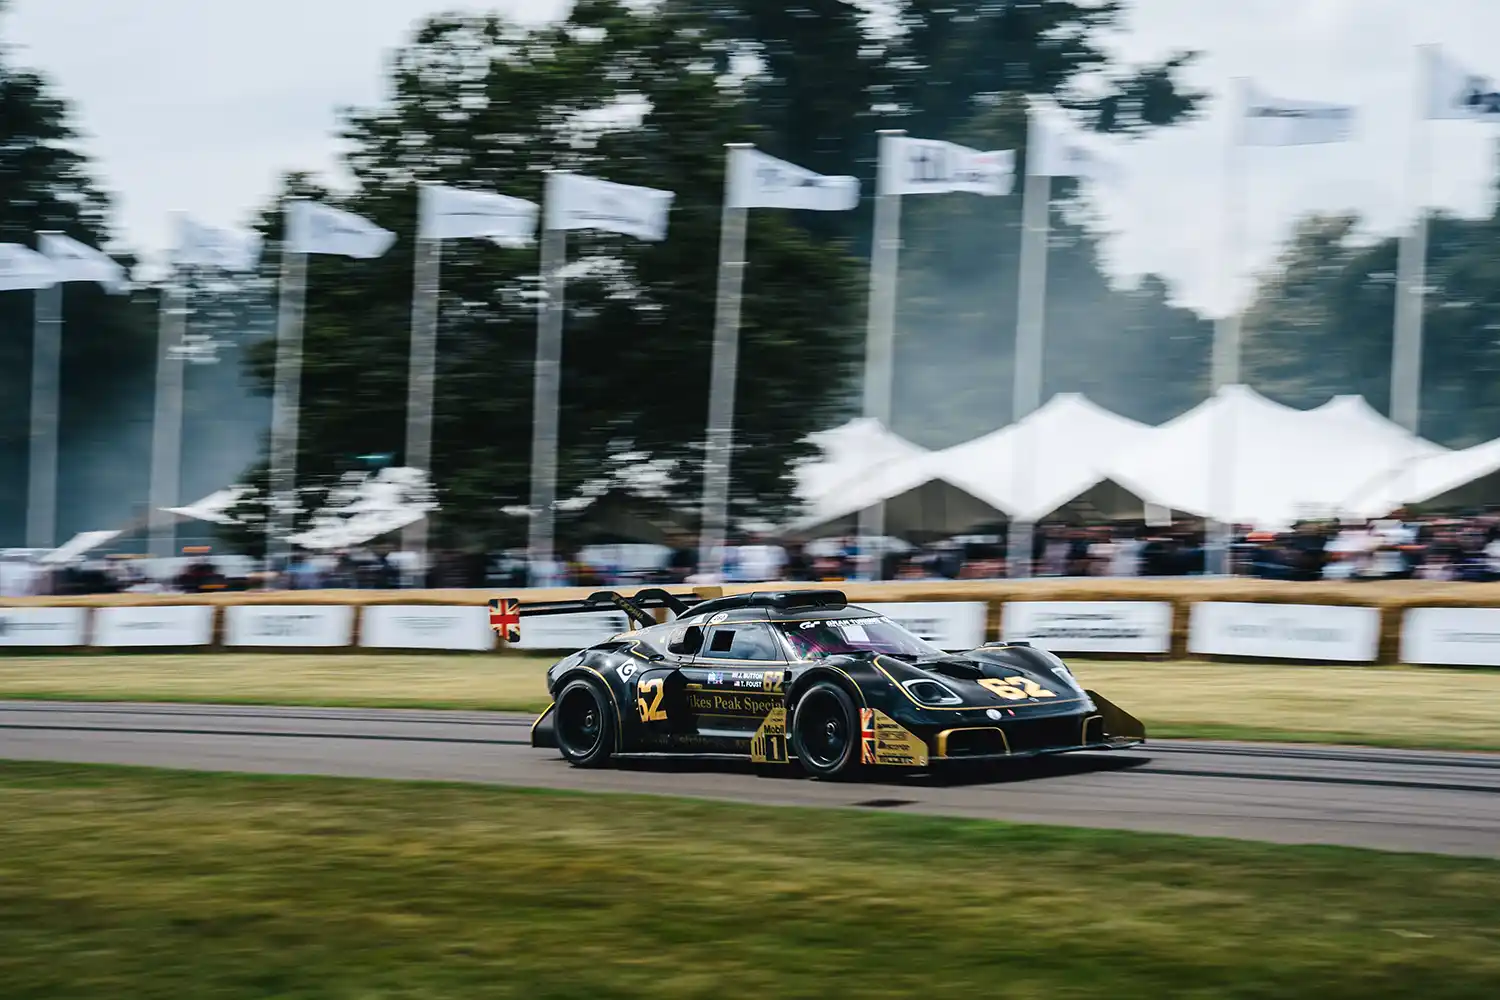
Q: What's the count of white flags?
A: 11